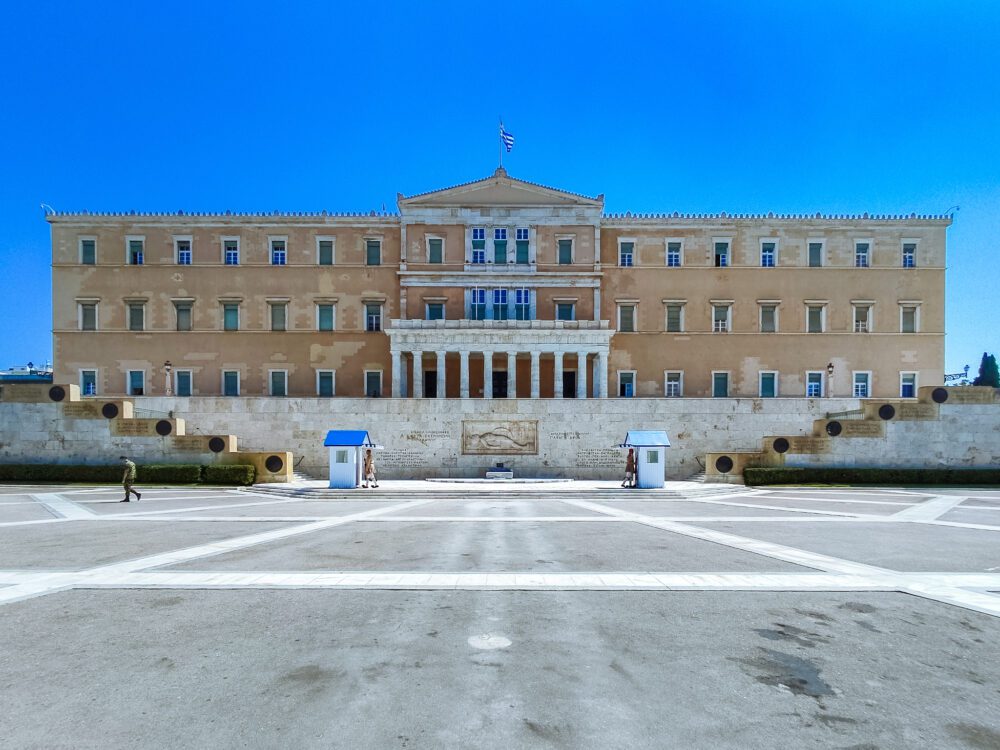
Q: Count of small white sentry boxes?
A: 2